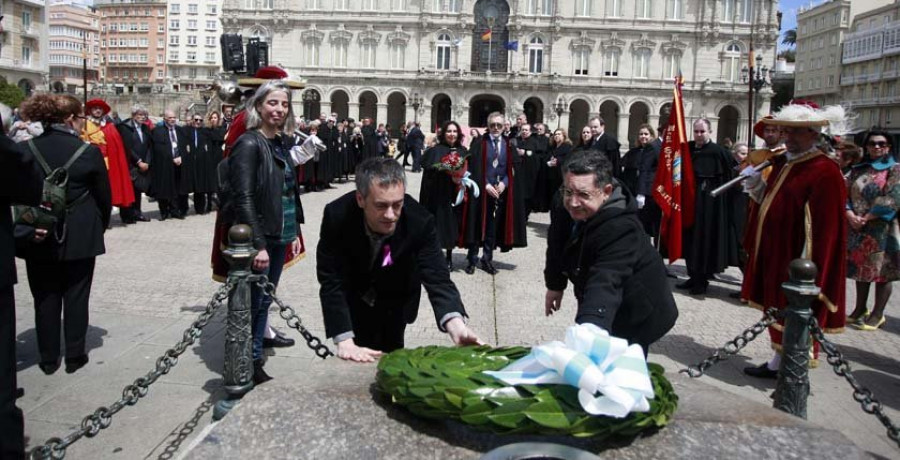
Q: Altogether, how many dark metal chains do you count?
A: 4